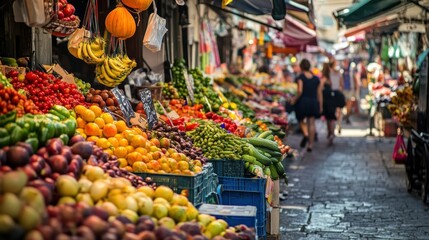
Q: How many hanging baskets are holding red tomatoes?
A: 1